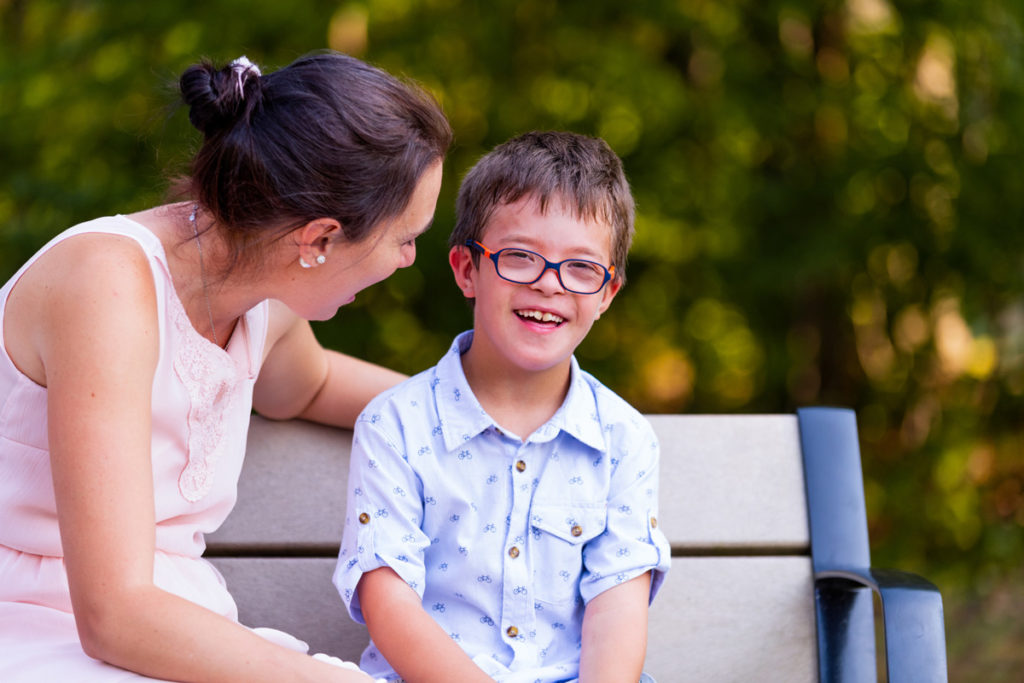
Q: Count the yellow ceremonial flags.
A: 0